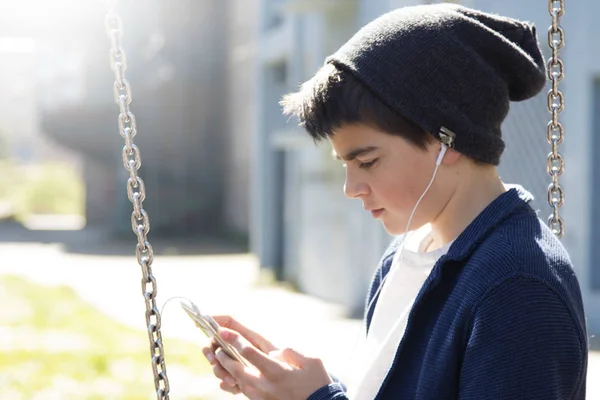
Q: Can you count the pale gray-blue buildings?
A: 1